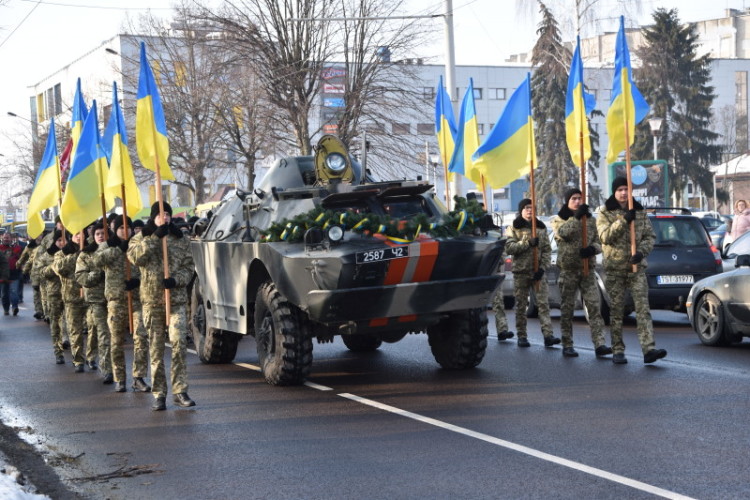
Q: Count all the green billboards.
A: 1